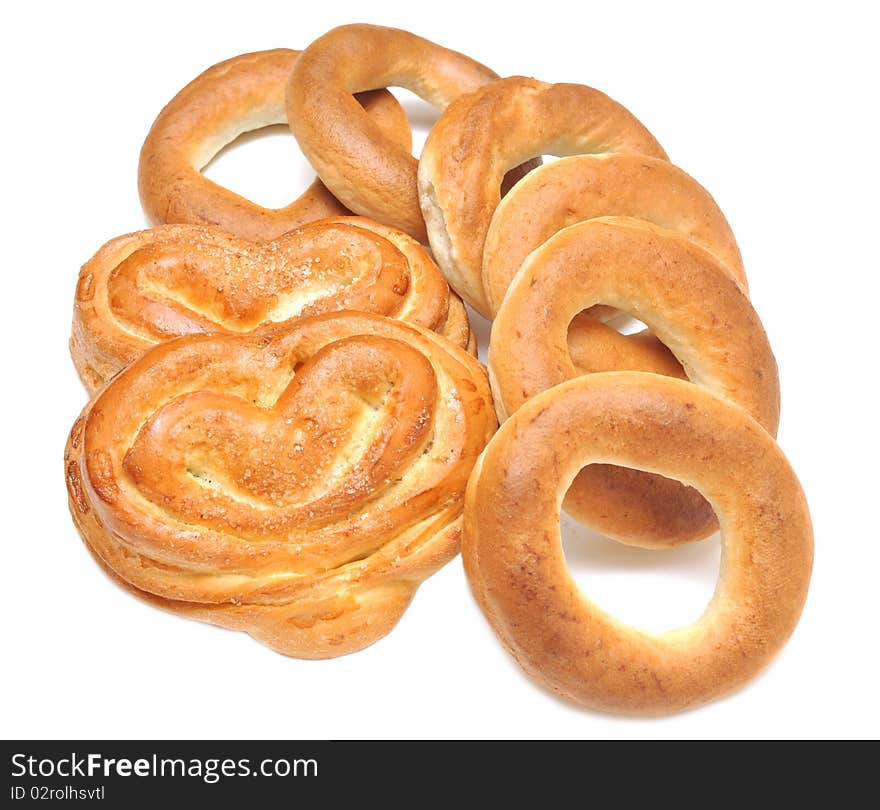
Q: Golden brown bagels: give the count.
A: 6